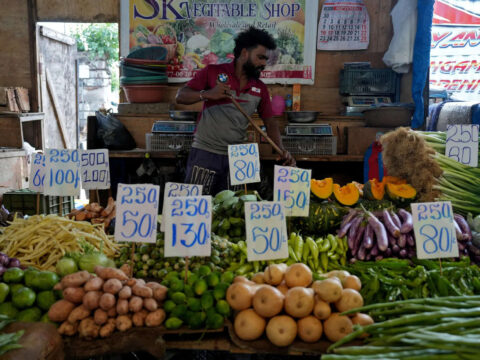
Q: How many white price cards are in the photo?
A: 11